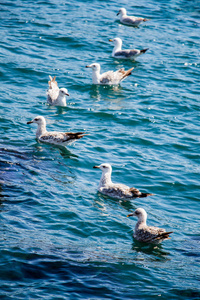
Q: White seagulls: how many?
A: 7